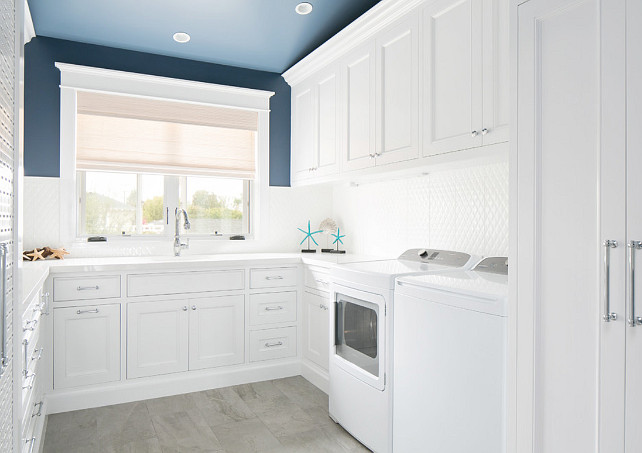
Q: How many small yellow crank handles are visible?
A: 0